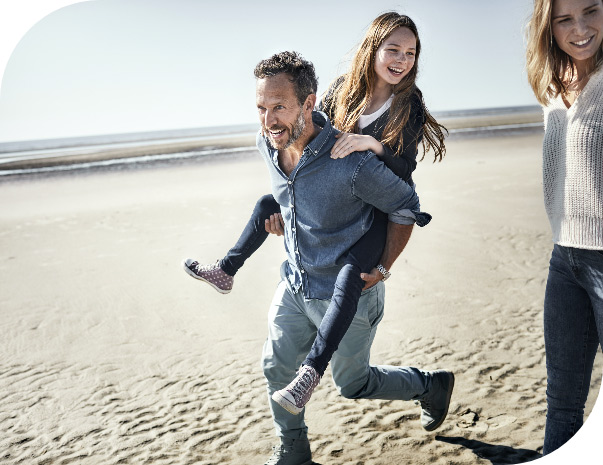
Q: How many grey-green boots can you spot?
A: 2